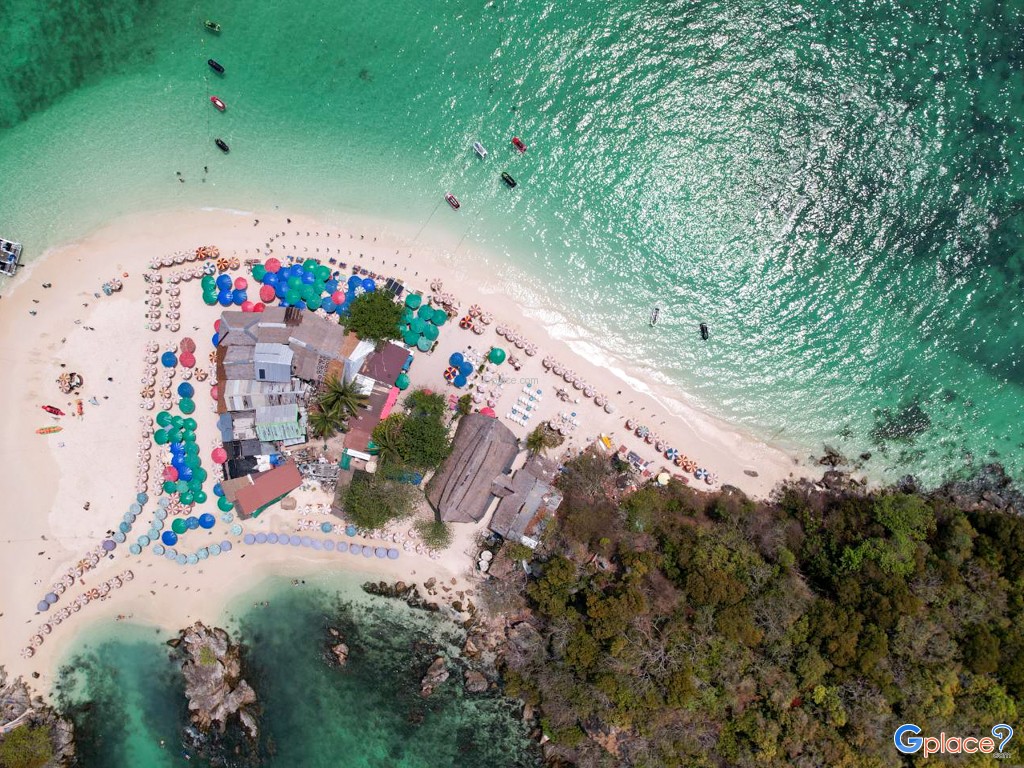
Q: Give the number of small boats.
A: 10